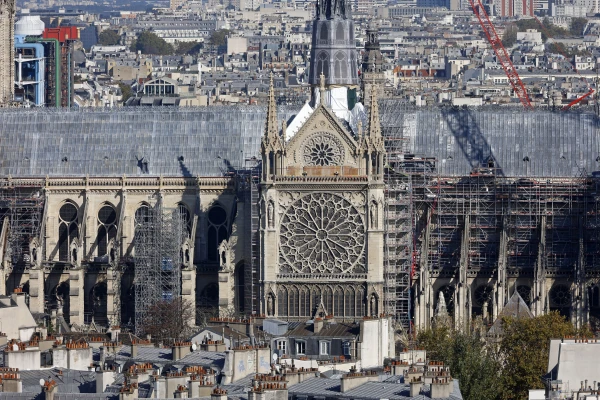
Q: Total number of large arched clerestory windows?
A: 5